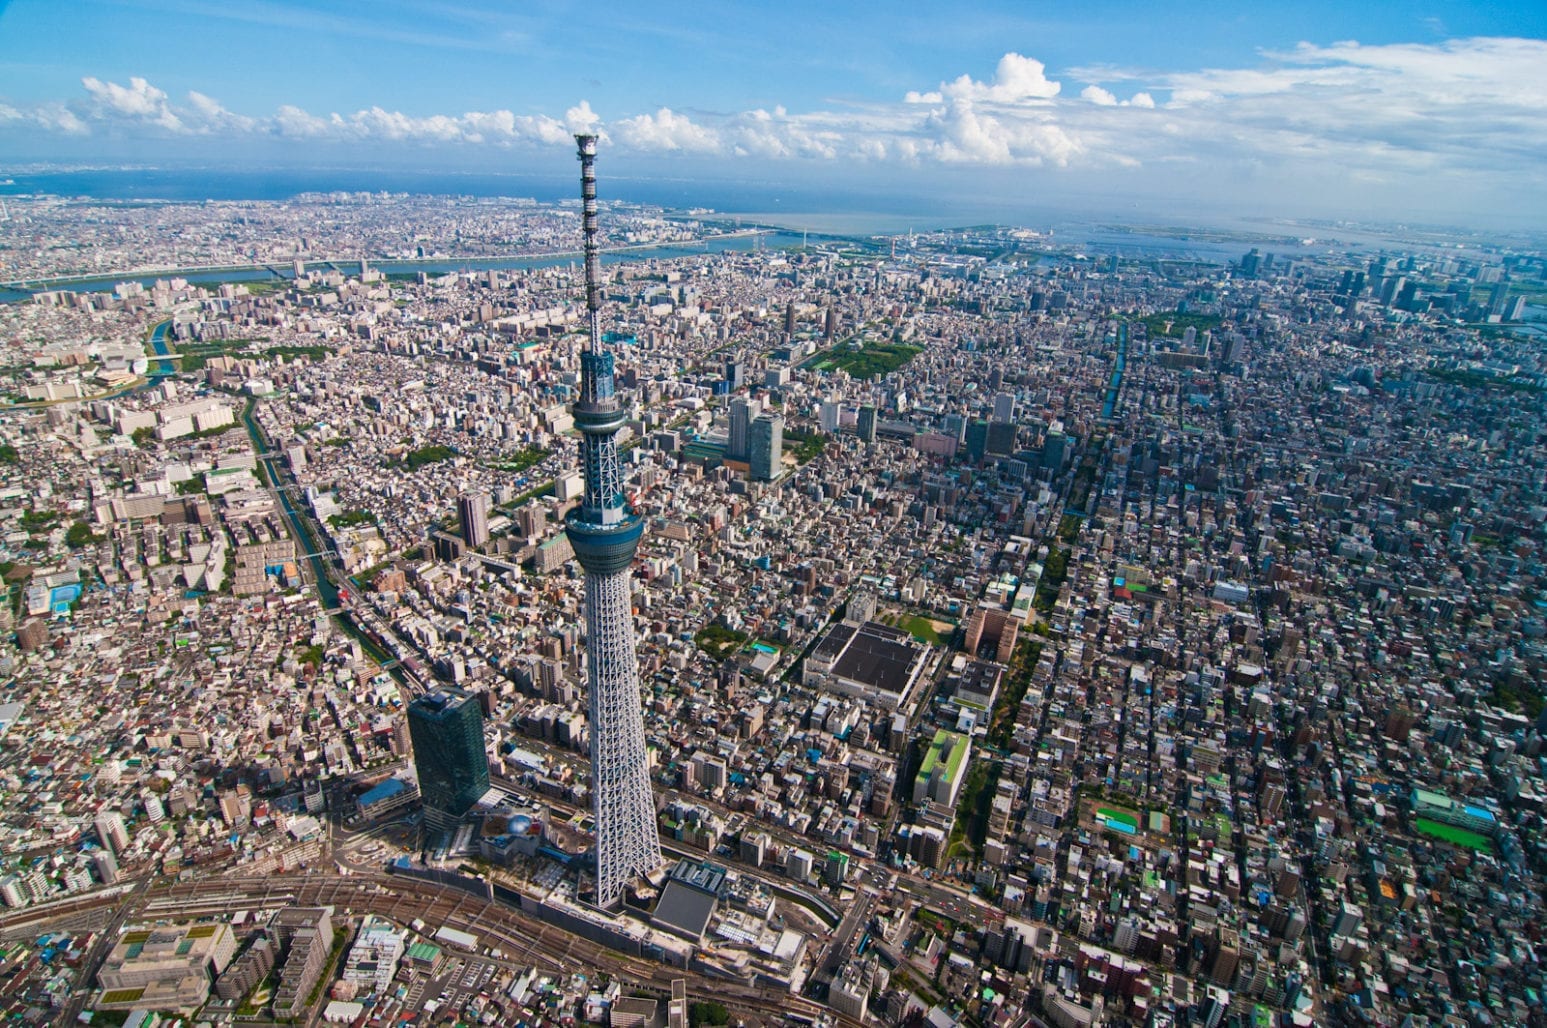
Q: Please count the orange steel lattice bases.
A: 0